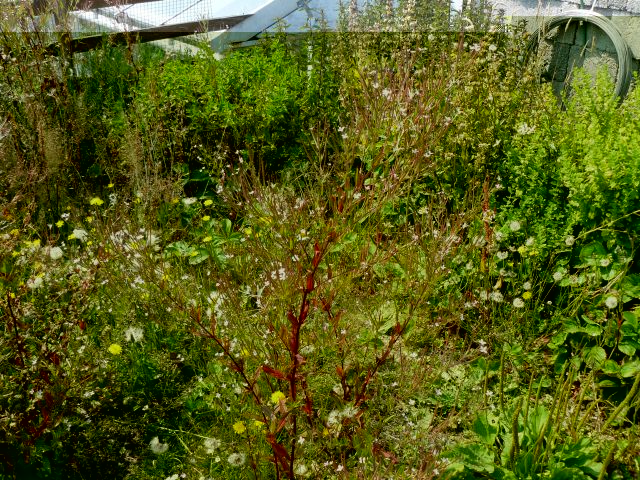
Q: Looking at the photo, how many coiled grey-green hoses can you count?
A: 1